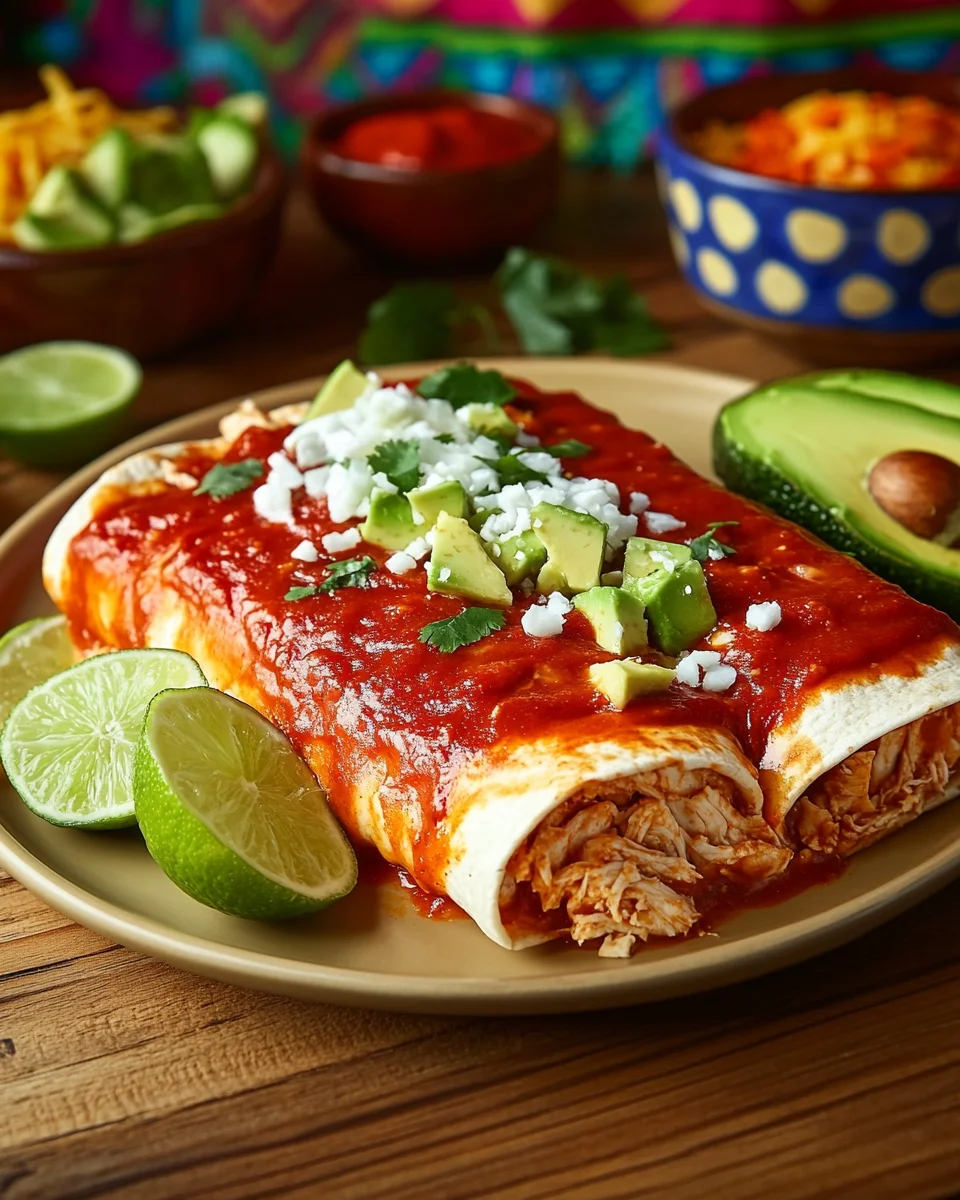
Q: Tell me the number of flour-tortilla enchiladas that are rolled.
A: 2